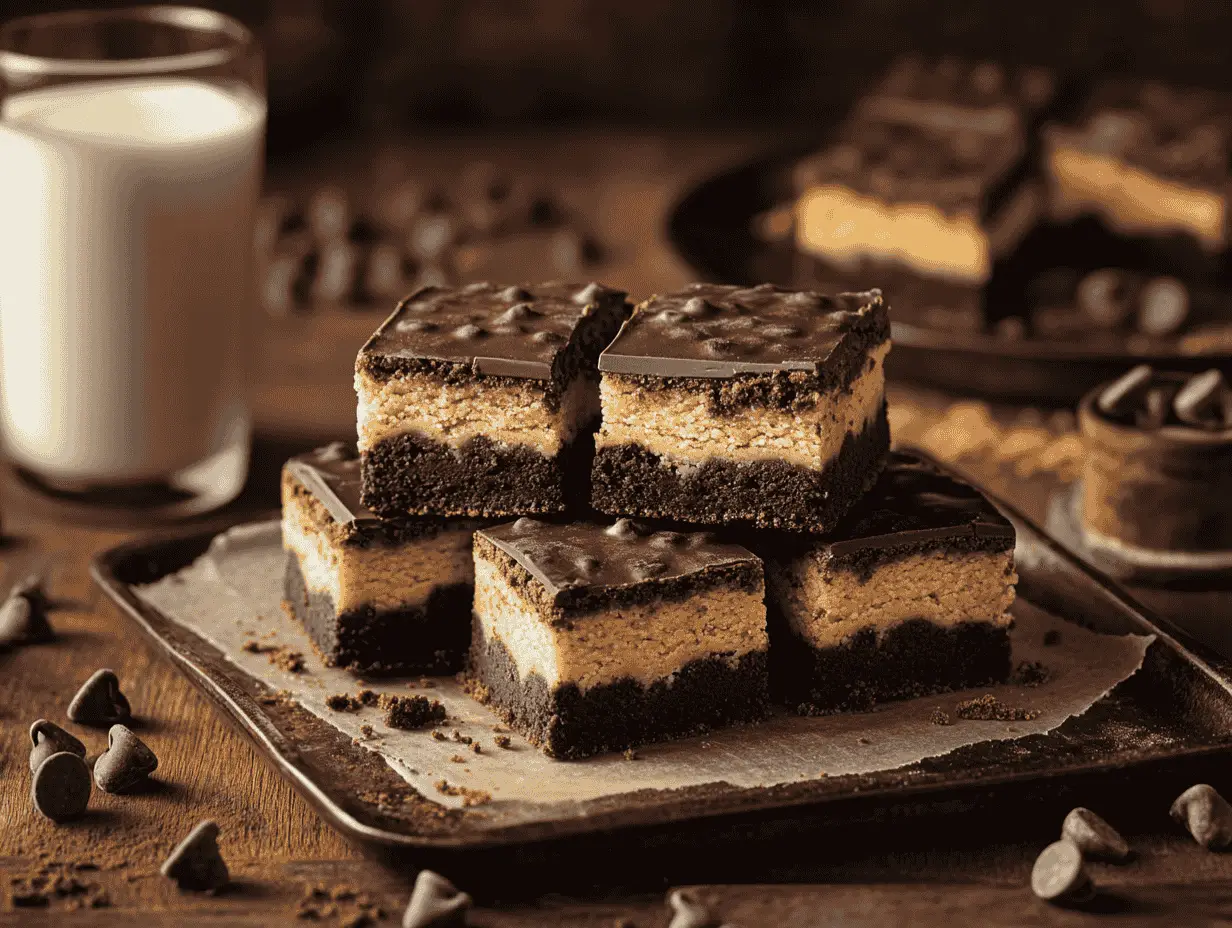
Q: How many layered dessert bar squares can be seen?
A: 7